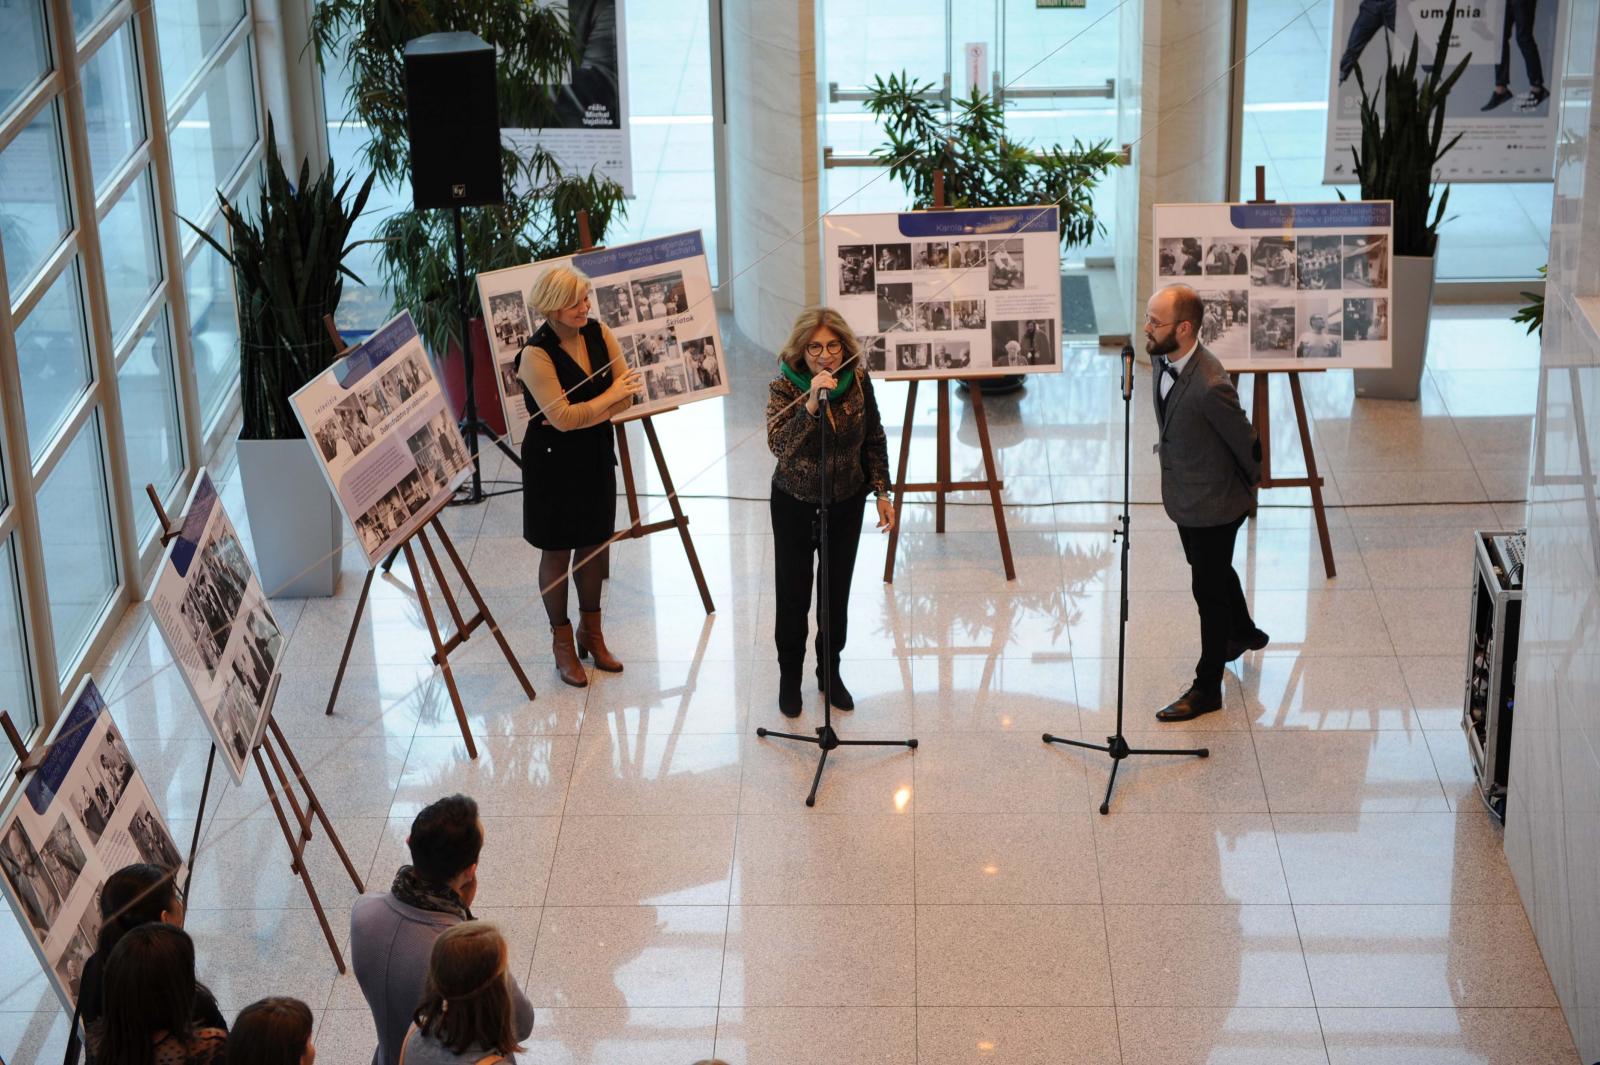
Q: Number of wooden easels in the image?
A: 6